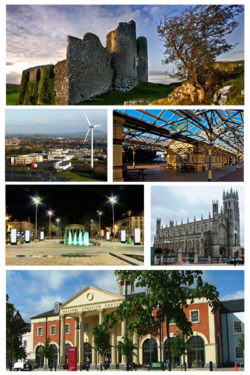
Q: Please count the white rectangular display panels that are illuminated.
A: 6